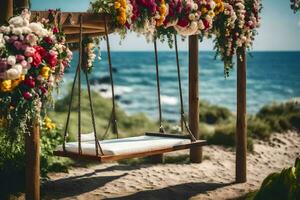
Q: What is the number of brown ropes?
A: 6